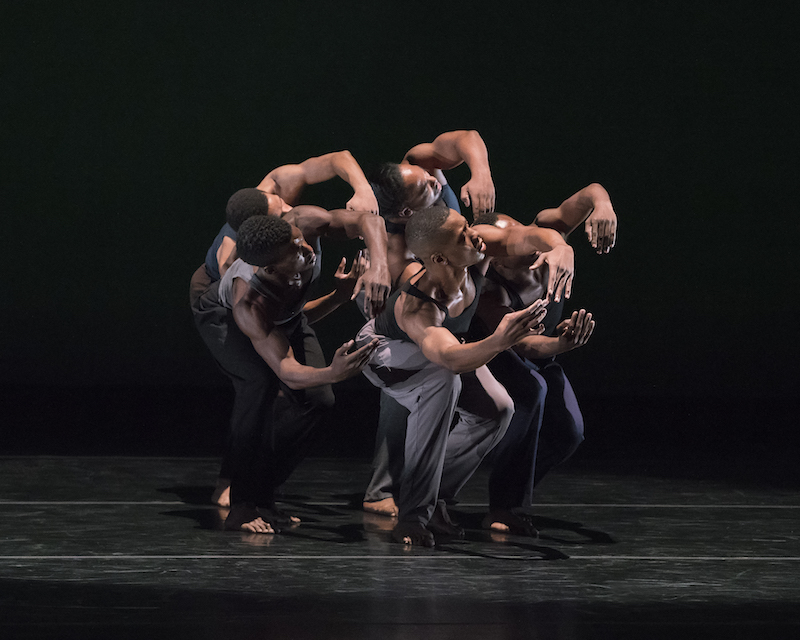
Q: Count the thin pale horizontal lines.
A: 2